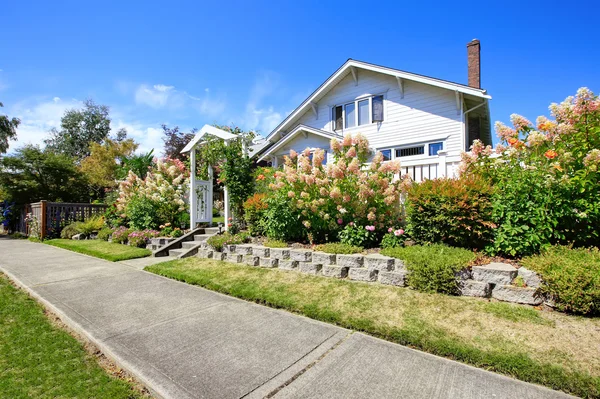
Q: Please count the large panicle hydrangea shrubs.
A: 3